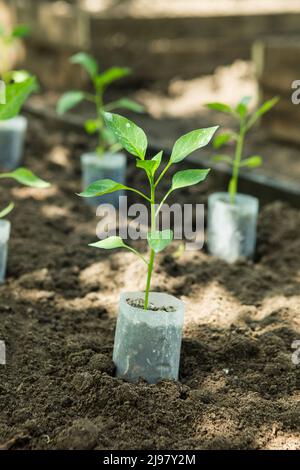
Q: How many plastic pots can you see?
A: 5